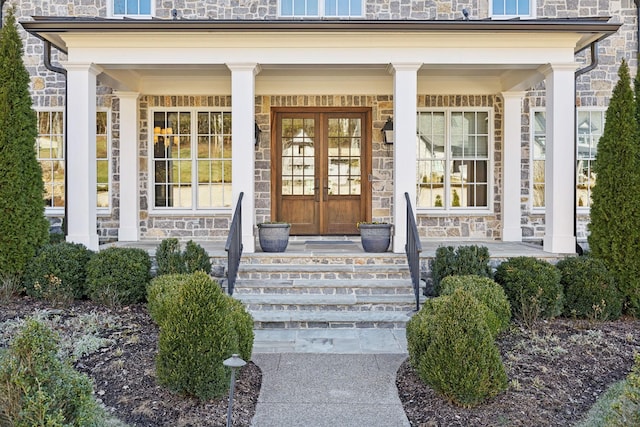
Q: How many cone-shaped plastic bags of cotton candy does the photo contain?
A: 0